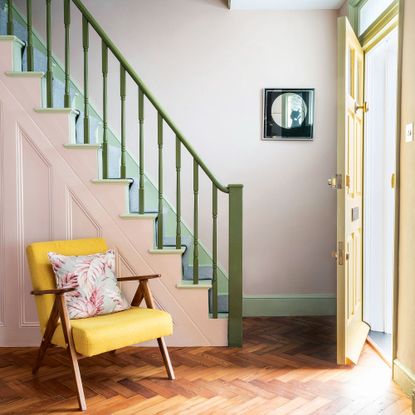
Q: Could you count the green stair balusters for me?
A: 12